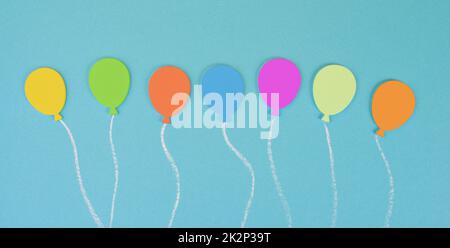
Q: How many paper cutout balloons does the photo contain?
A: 7